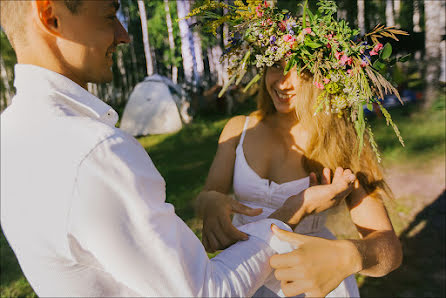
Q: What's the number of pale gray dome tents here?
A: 1